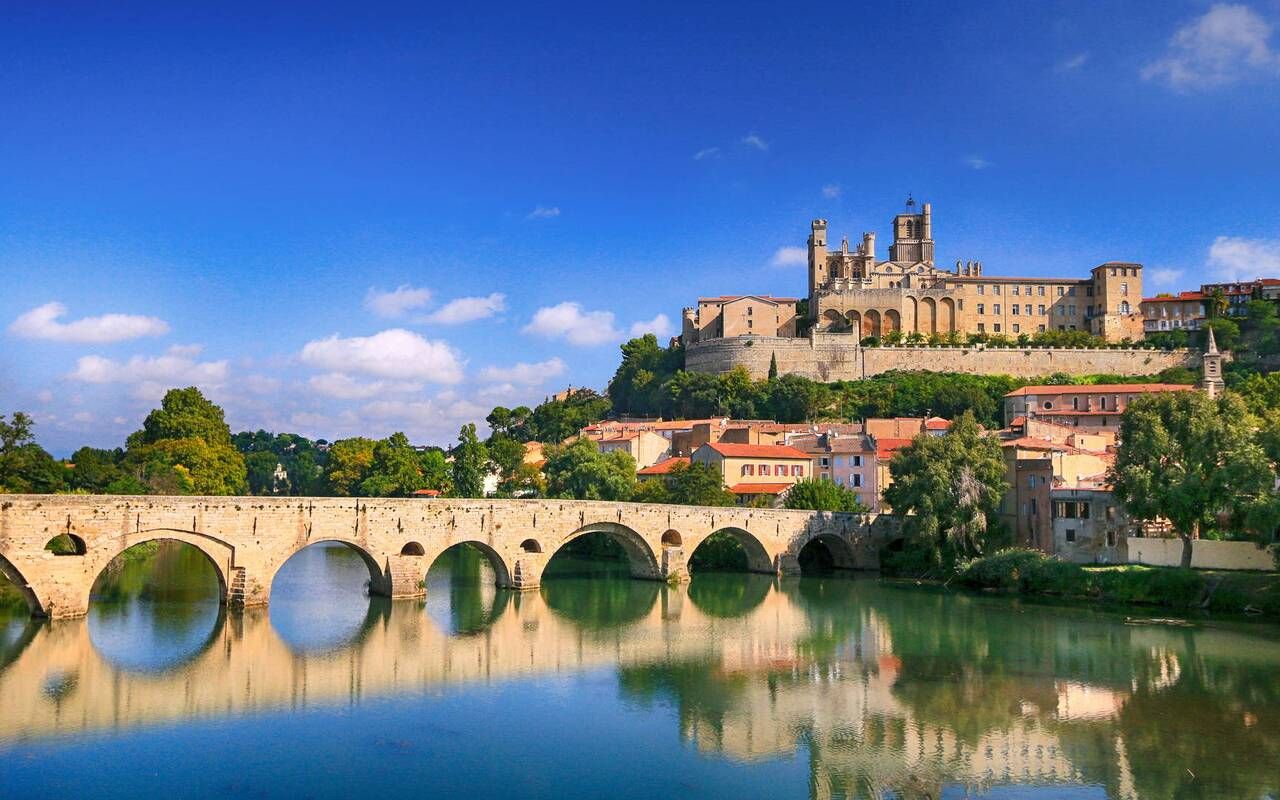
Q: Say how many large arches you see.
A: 7